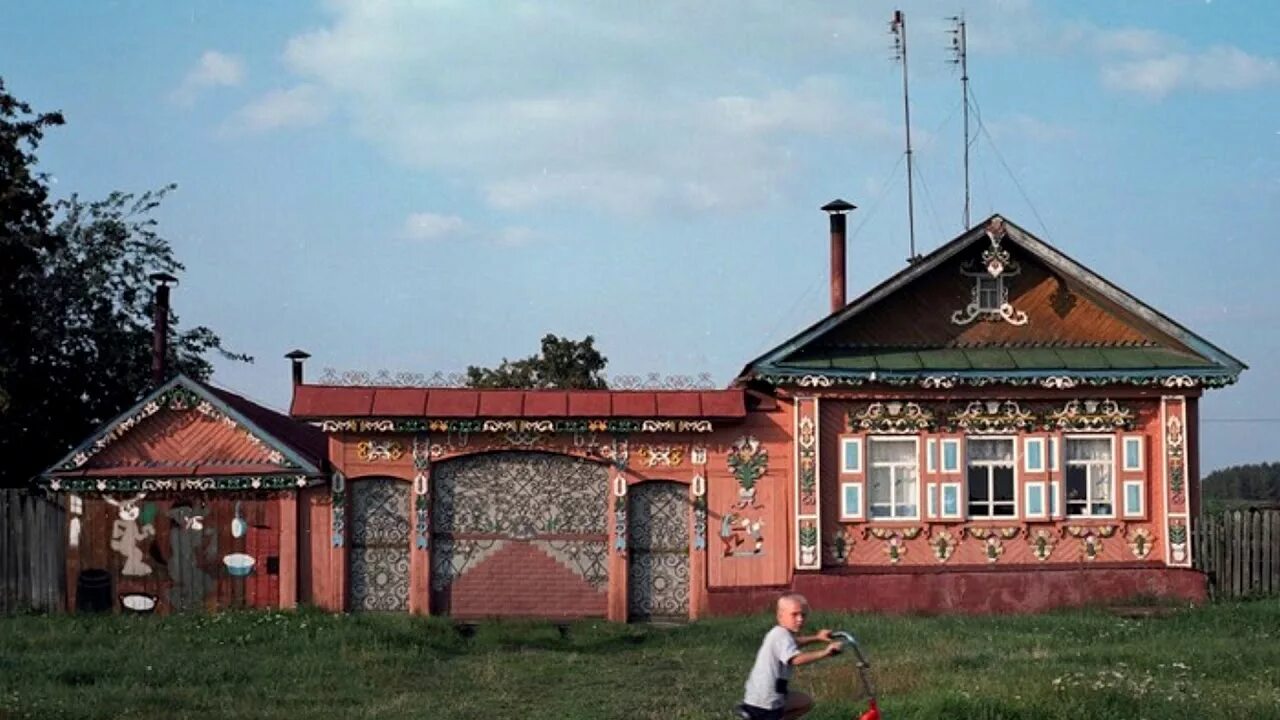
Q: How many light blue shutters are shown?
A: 12